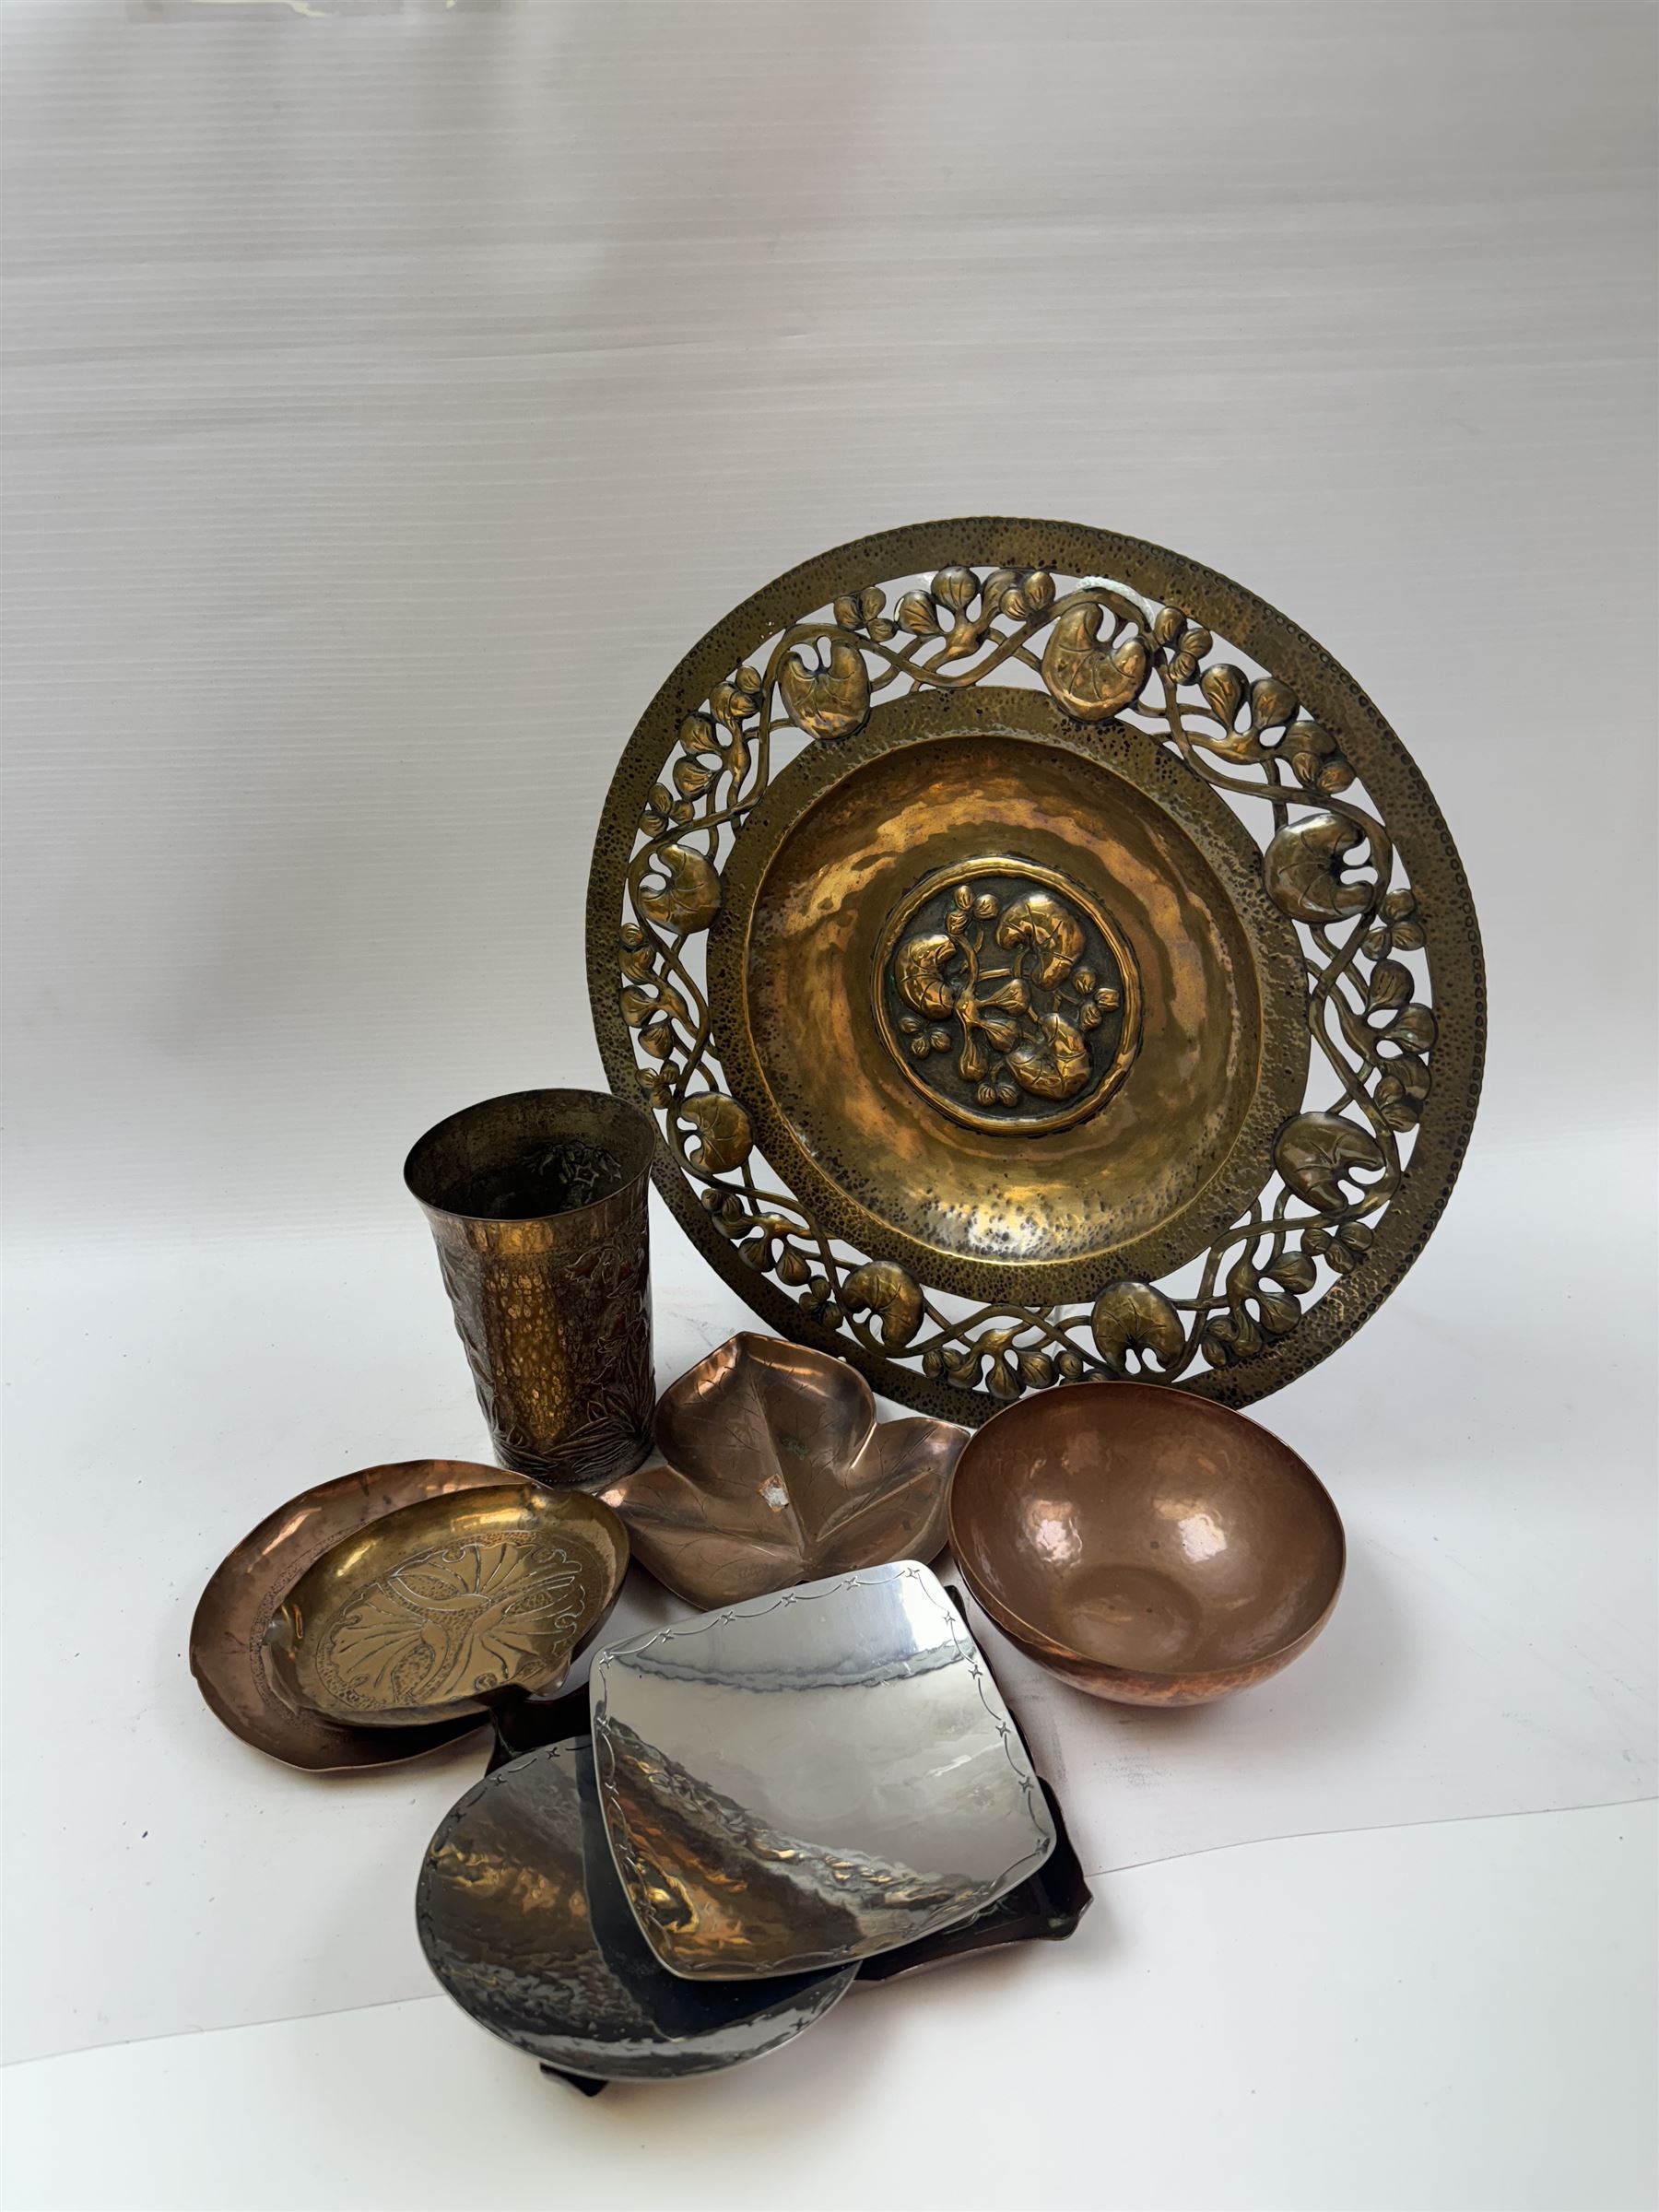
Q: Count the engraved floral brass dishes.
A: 1